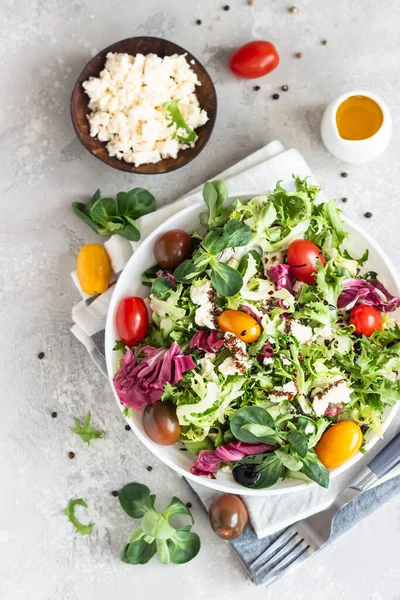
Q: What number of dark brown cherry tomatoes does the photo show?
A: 3